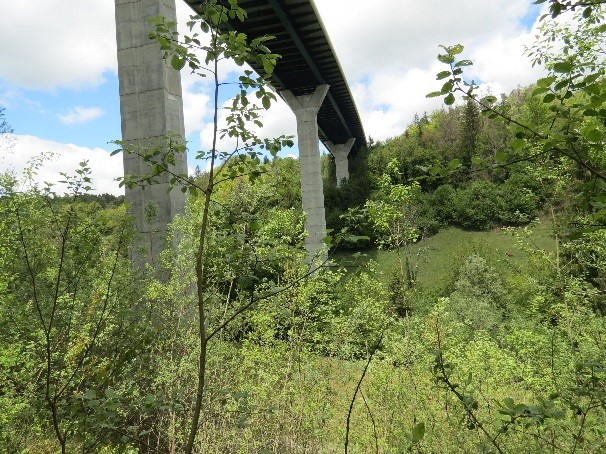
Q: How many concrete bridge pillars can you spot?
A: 3